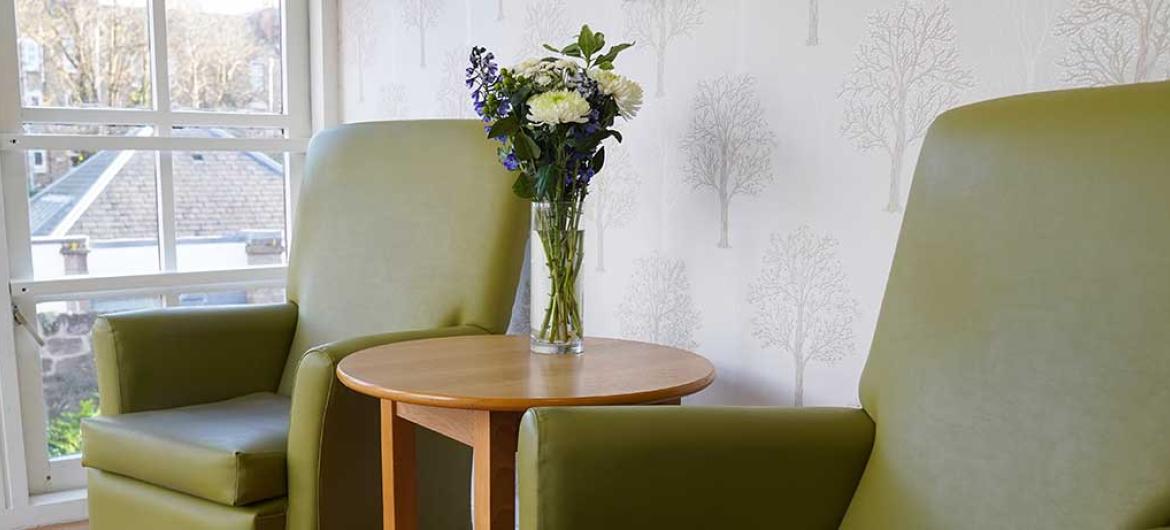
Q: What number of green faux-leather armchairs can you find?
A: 2